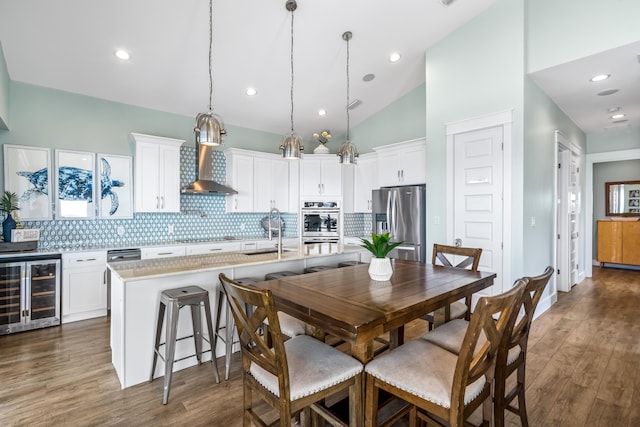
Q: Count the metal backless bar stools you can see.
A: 5